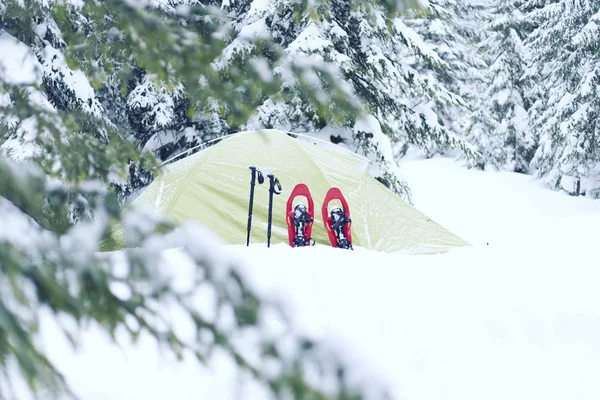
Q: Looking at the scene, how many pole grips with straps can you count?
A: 2